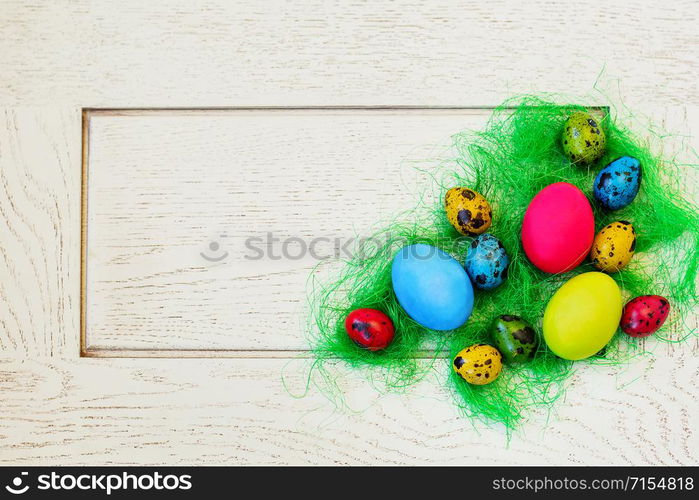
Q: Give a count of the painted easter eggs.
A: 12